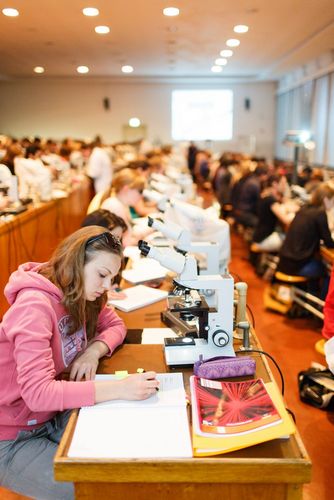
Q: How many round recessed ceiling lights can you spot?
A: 12